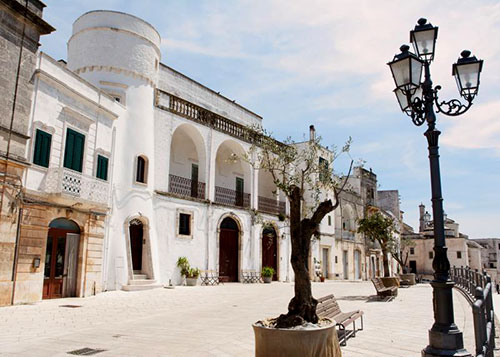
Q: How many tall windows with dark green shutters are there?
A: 3